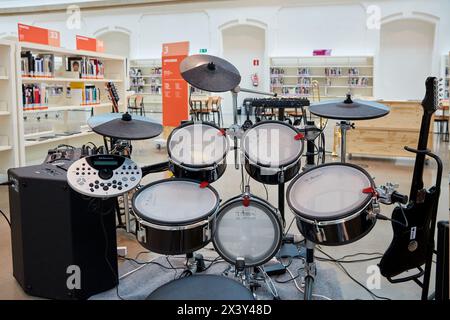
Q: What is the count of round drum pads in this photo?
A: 5